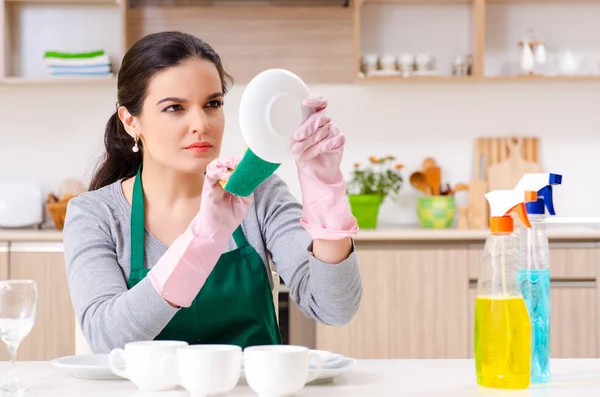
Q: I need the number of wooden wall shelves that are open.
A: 3